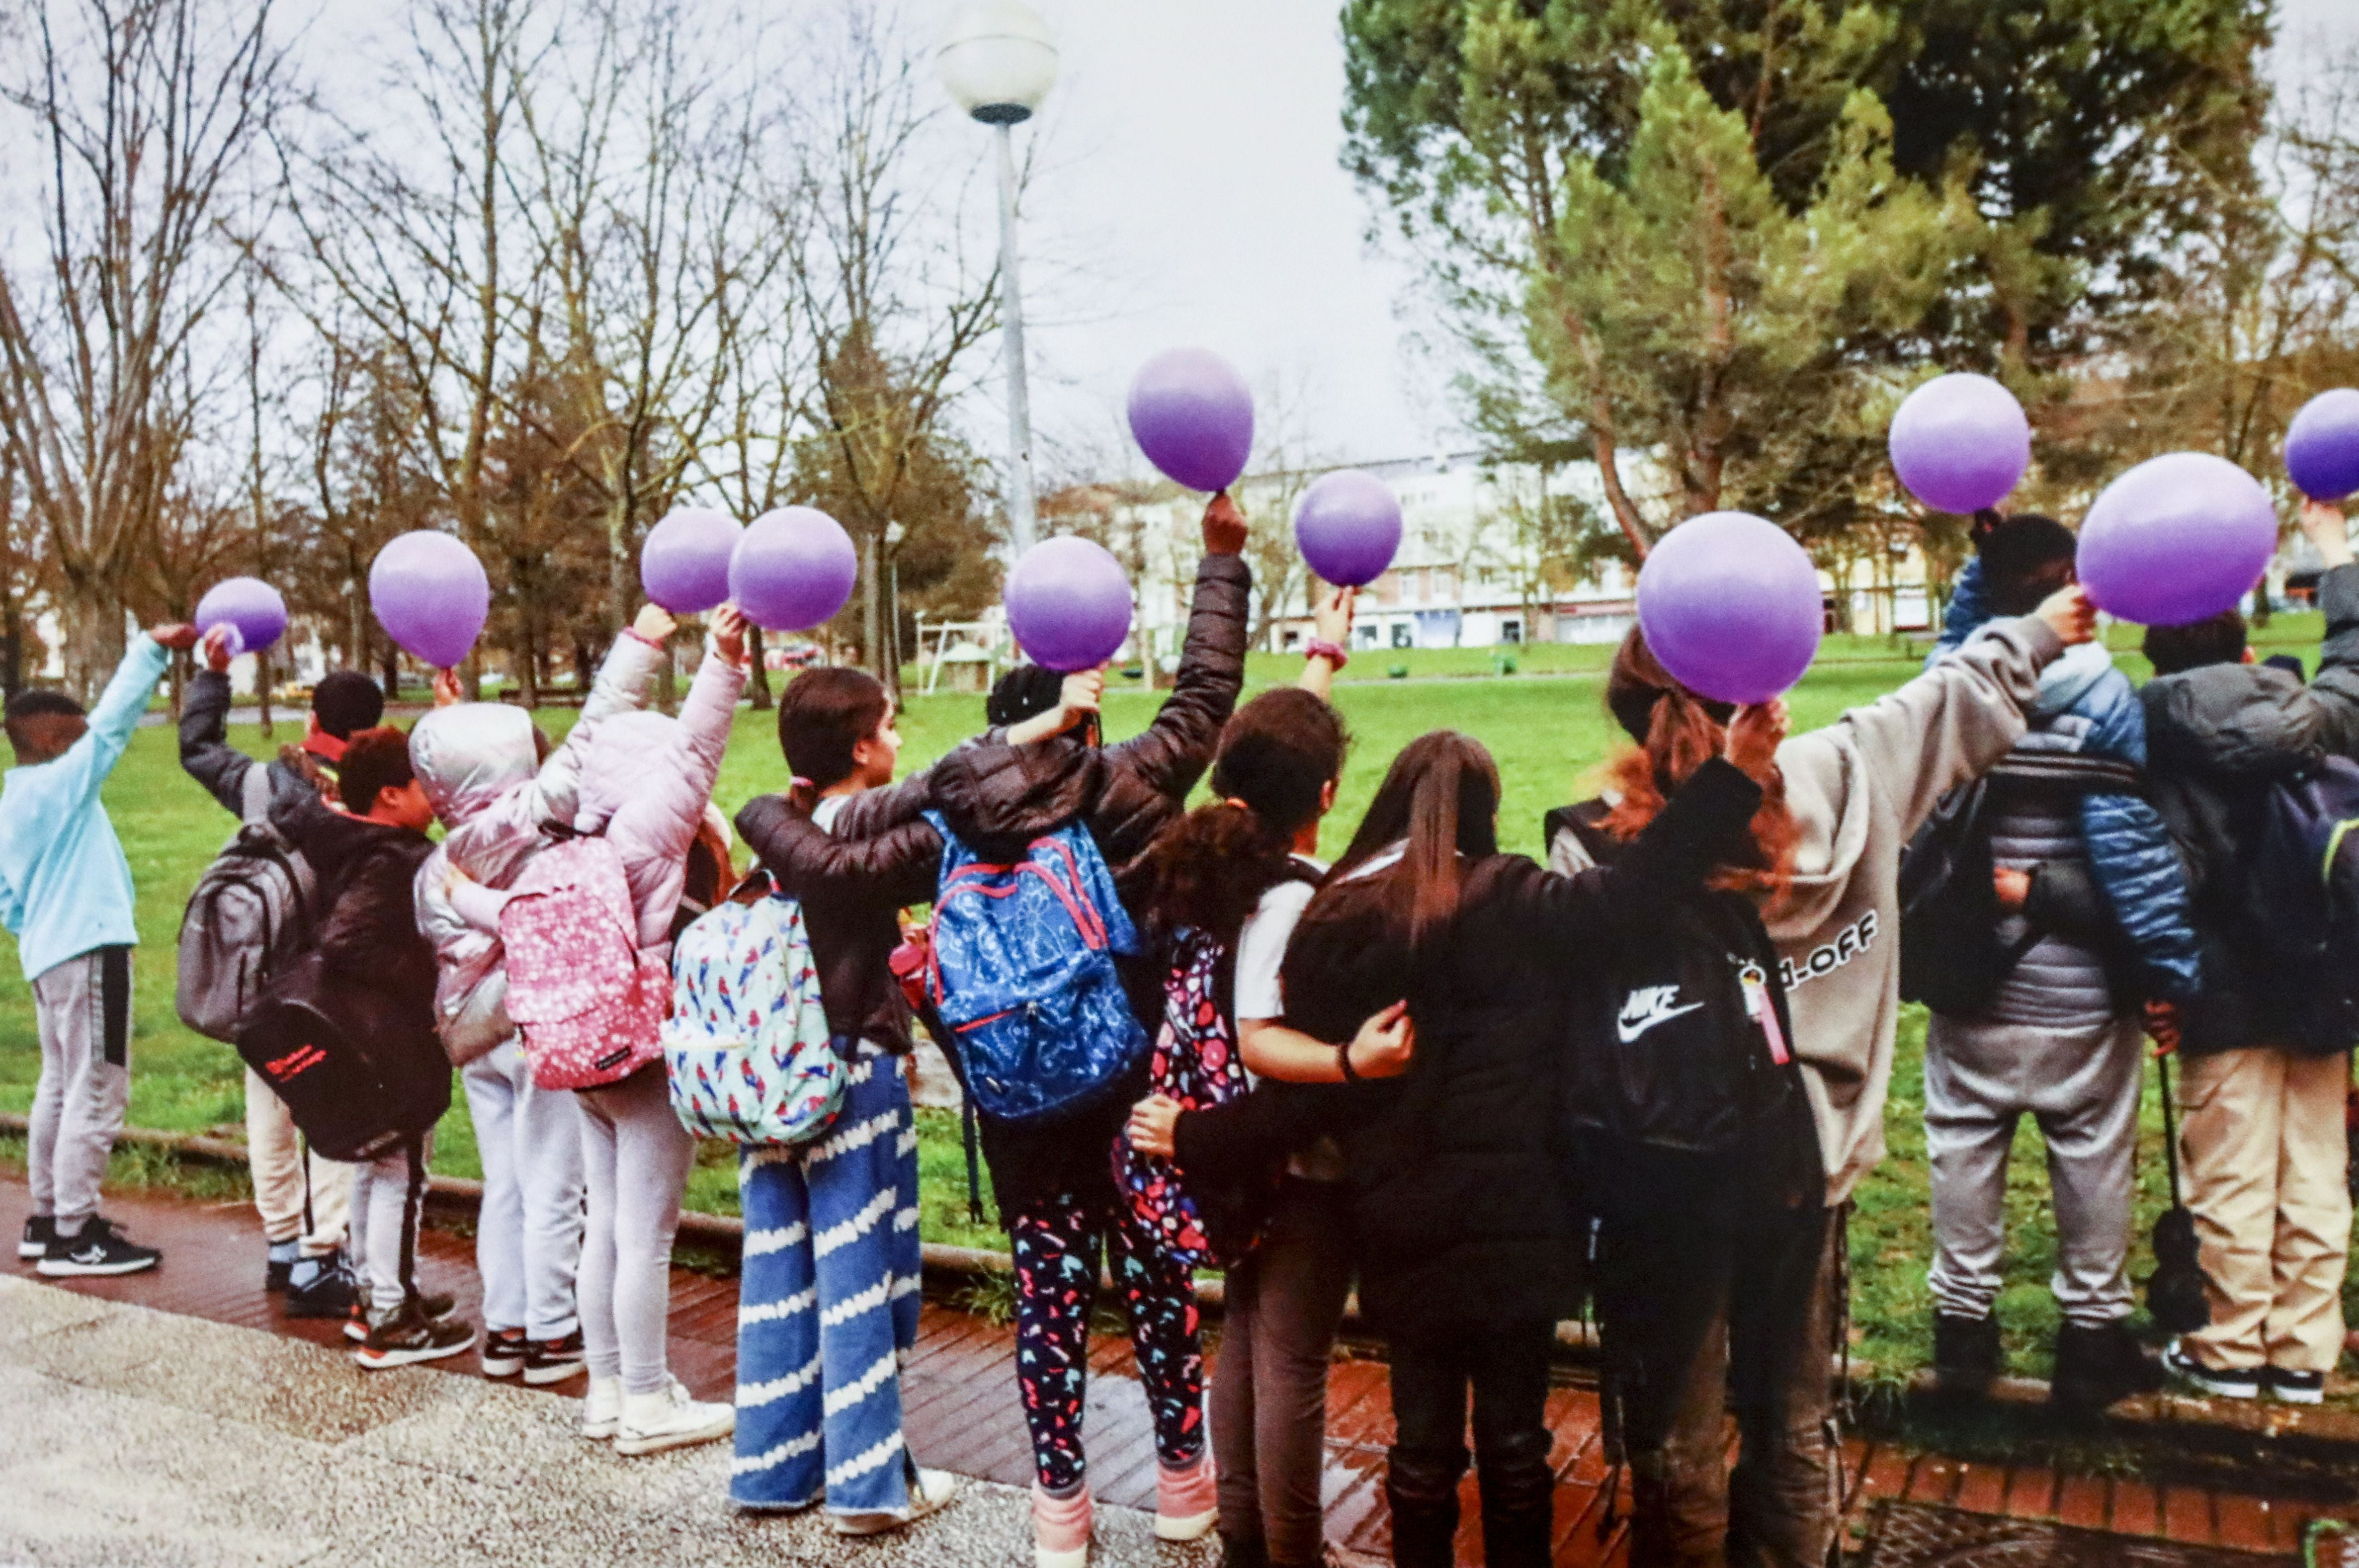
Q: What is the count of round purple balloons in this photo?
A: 11